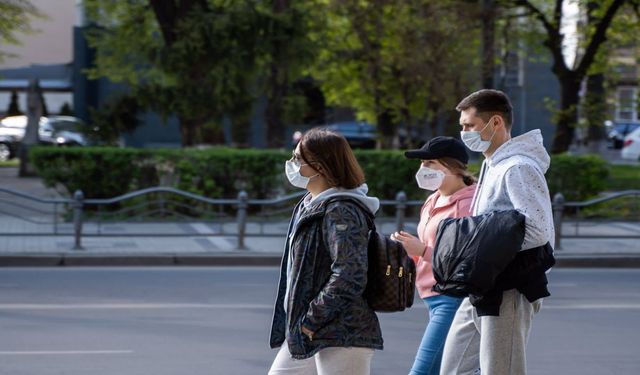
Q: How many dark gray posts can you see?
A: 4